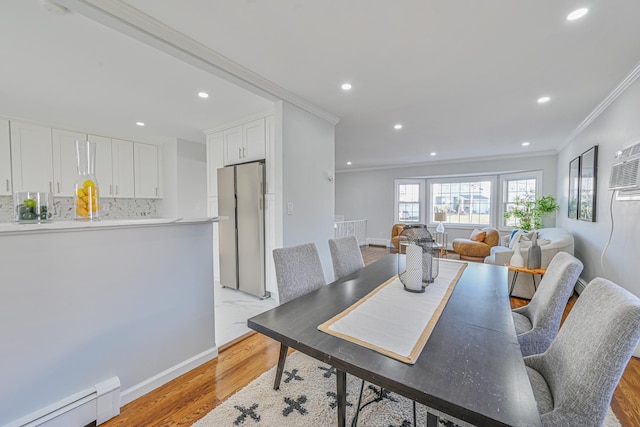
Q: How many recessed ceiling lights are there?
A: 9